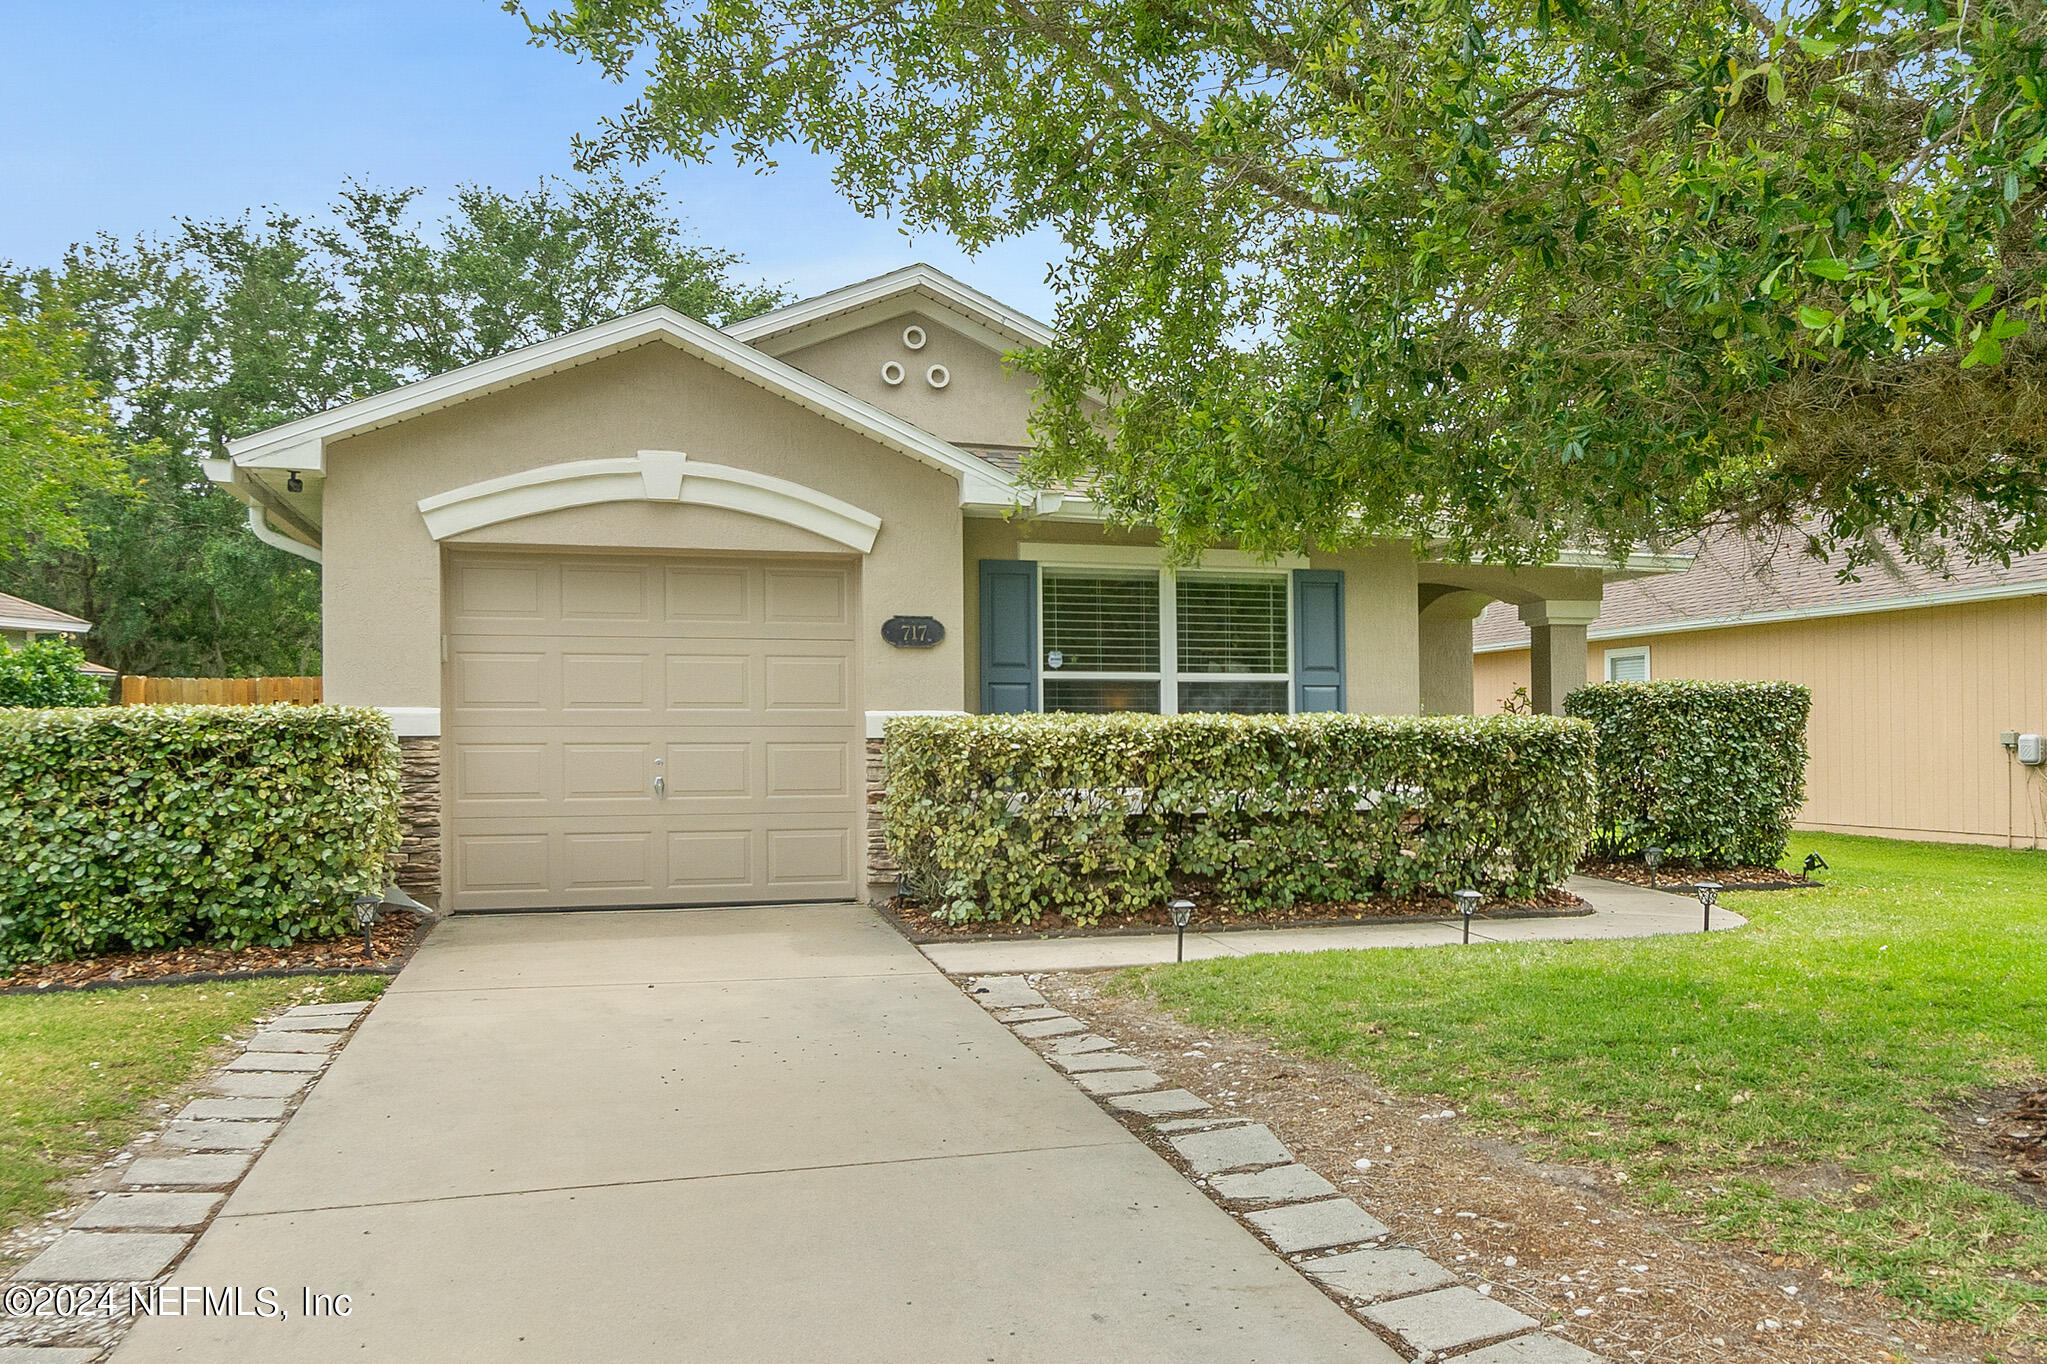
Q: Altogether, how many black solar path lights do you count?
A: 5